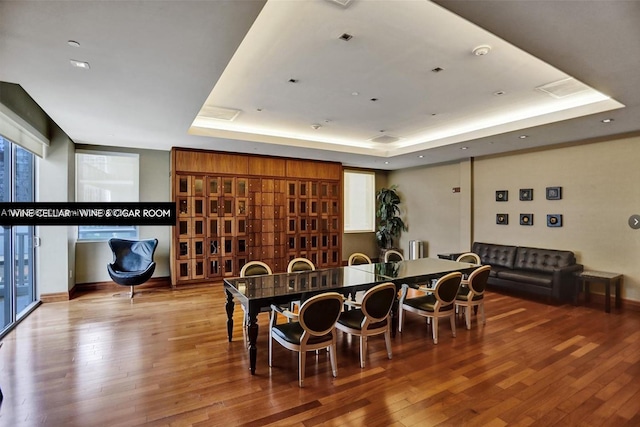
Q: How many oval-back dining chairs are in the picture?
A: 9